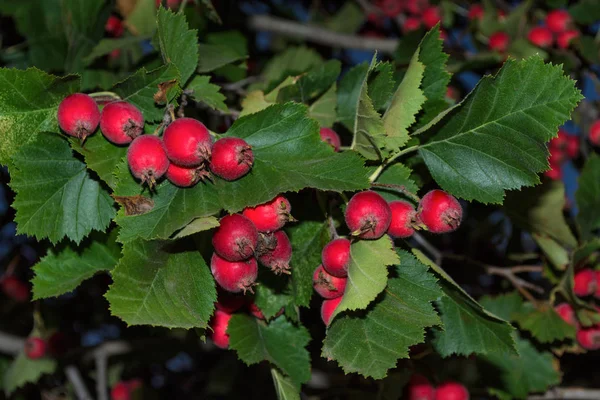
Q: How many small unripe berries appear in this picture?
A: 0